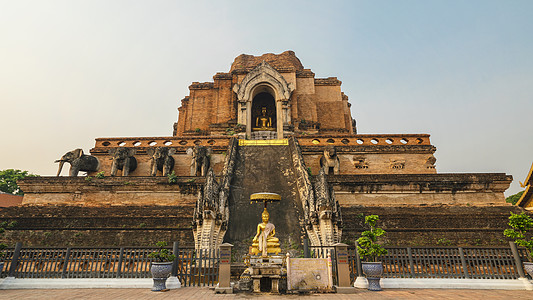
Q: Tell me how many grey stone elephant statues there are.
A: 5